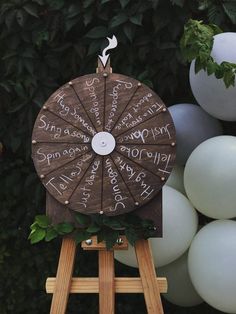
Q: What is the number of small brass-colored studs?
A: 12